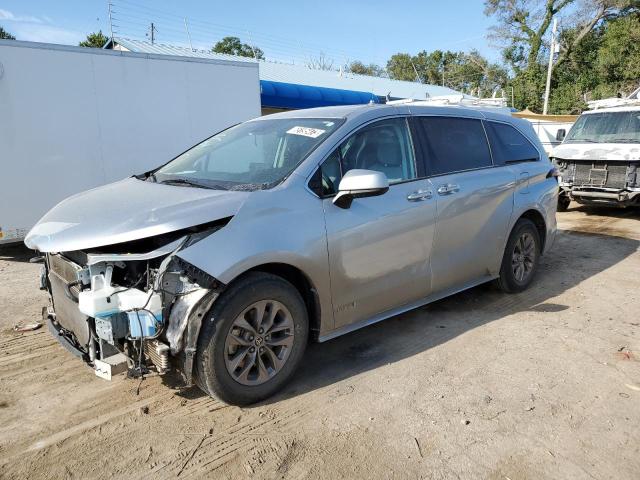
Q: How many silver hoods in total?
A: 1